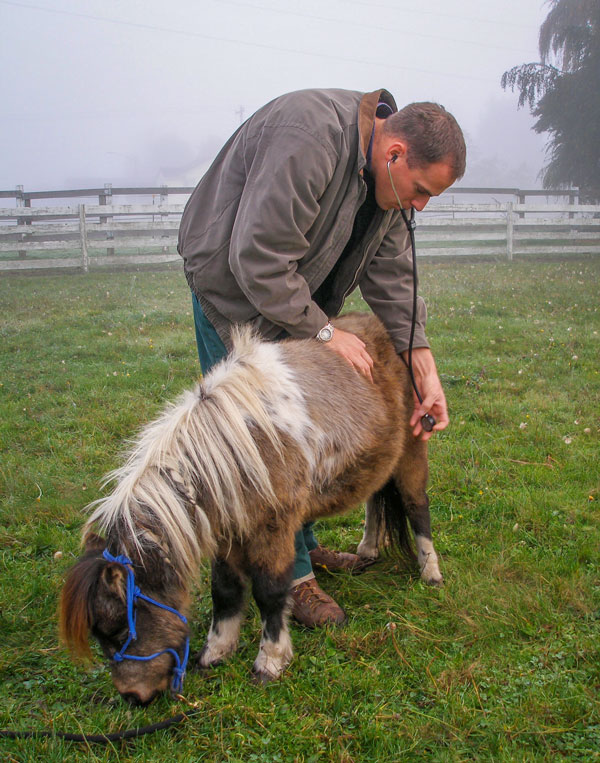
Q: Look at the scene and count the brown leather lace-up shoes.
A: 2